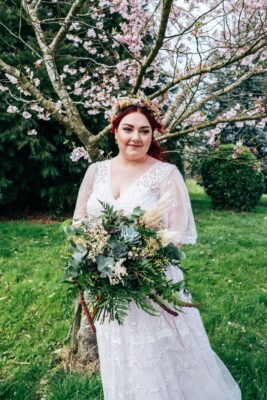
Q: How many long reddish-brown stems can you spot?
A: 3